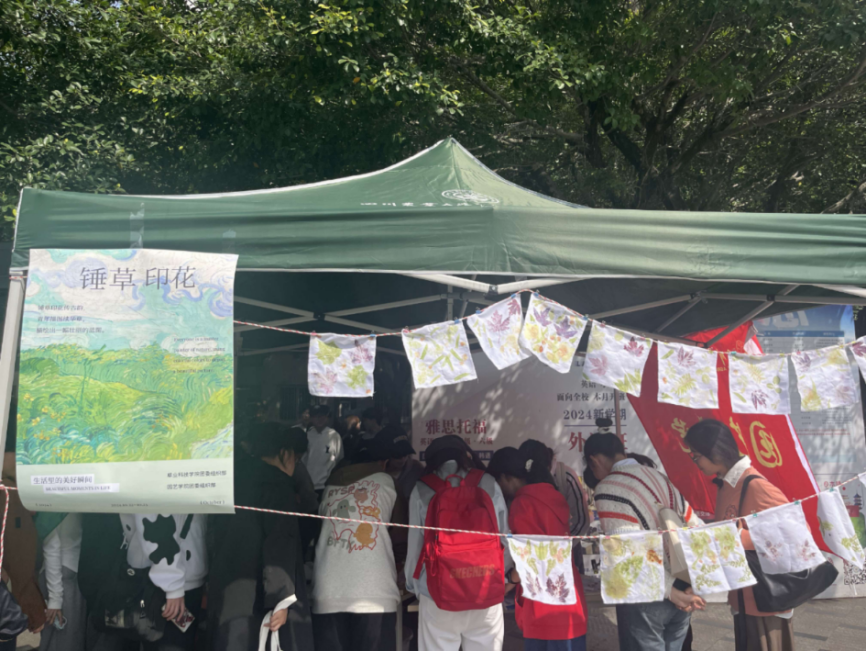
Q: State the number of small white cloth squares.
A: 14